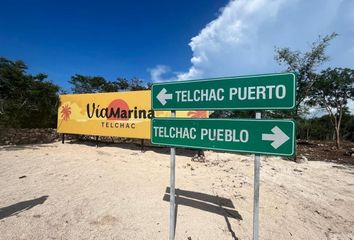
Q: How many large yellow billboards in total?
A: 1